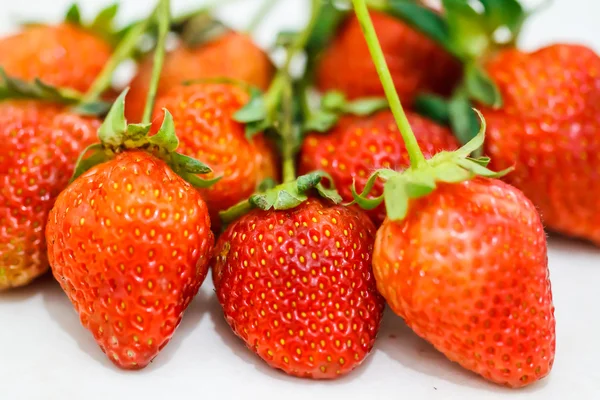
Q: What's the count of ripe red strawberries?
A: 10